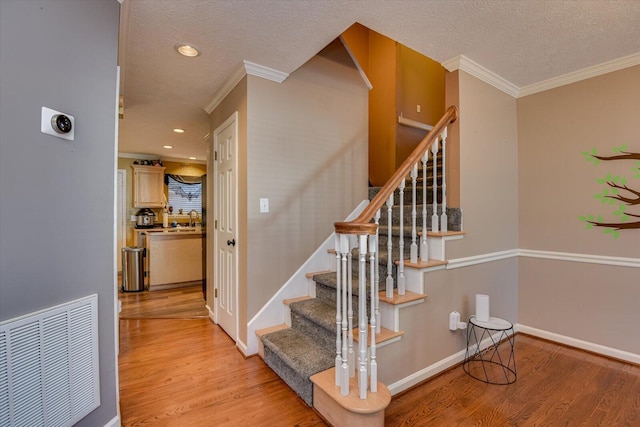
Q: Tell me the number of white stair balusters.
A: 12